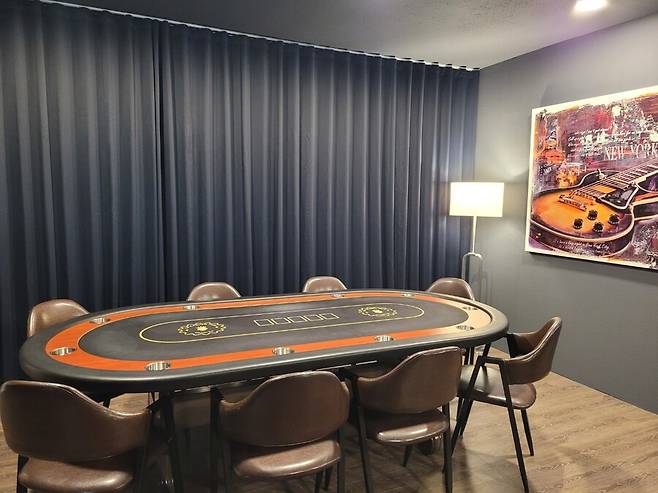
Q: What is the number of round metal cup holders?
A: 10